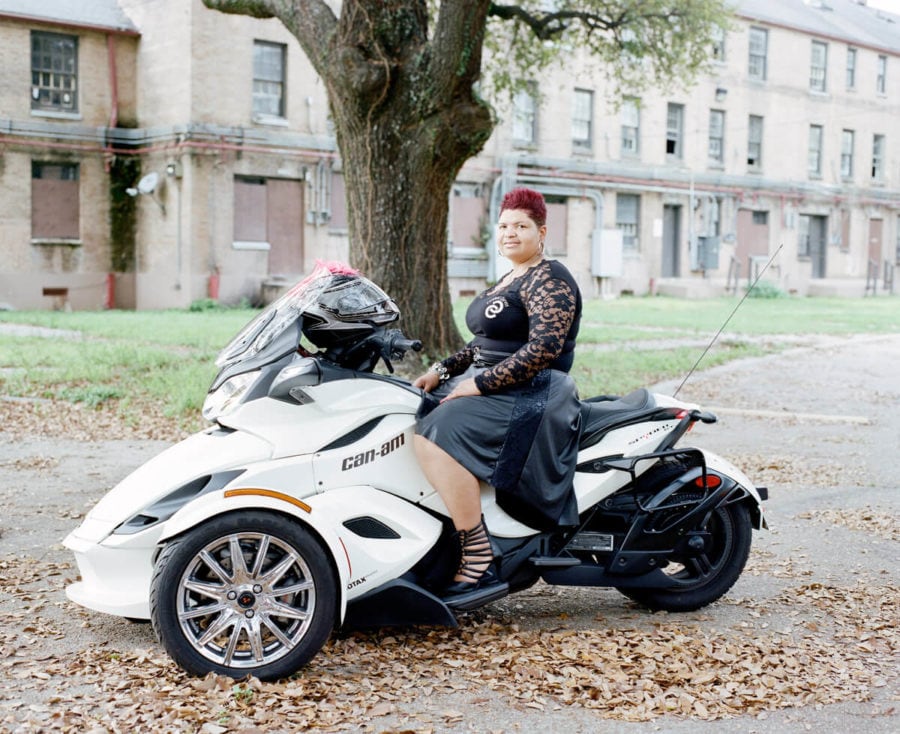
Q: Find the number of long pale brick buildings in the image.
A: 1